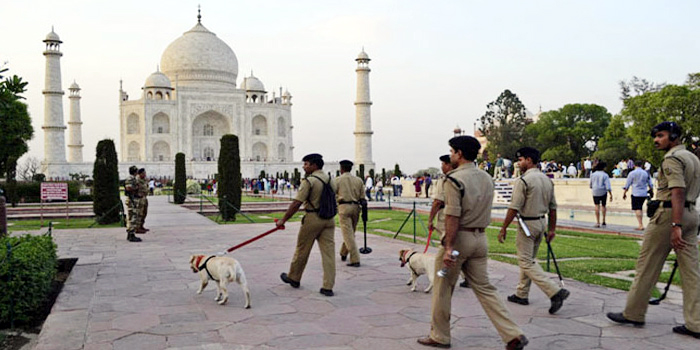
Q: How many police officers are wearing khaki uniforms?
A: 6